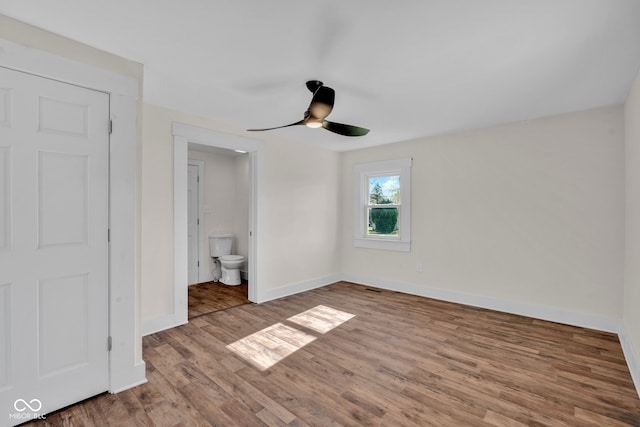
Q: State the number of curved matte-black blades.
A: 3